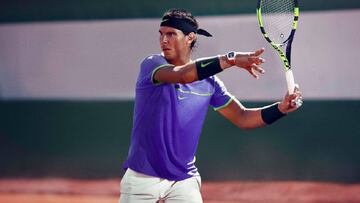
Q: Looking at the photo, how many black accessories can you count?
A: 3